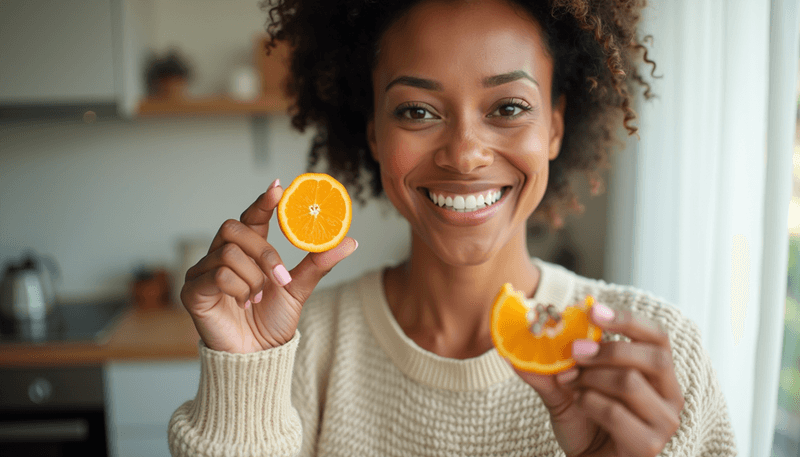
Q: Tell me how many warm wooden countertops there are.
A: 1